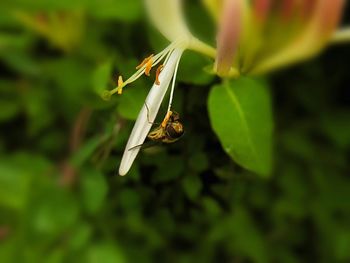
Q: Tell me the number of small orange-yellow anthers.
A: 5